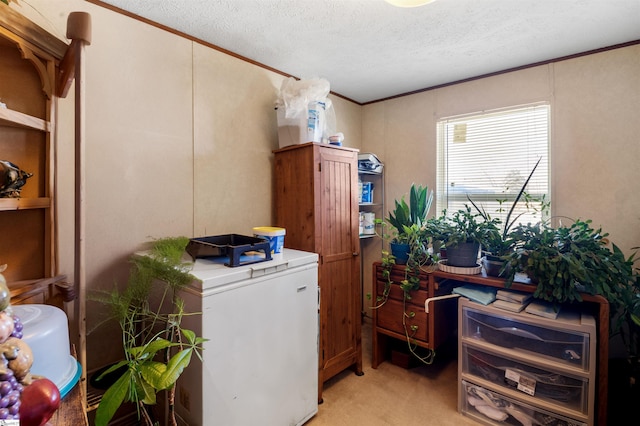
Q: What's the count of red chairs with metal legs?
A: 0